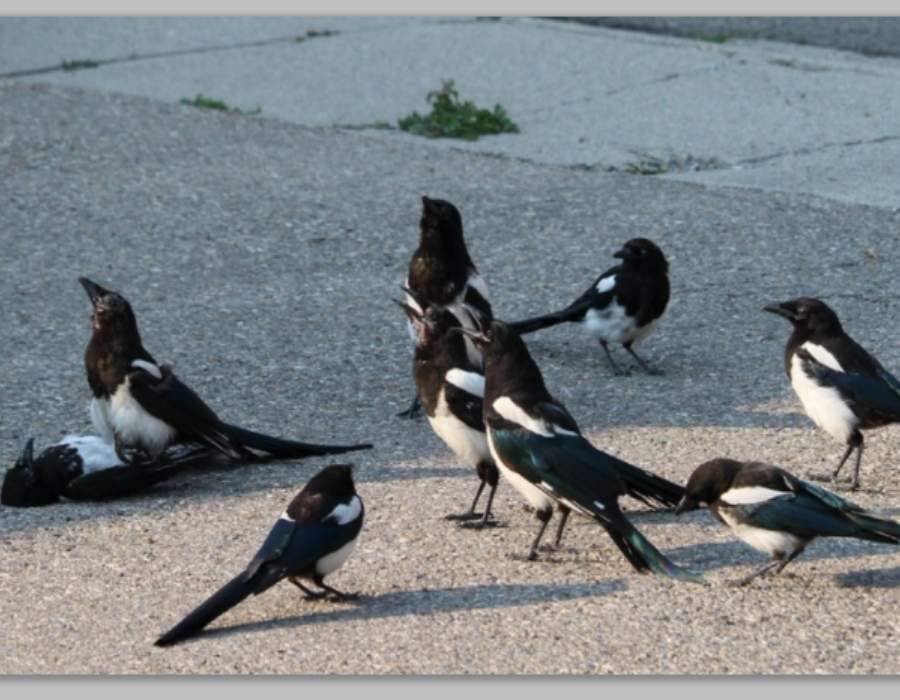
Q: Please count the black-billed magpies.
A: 9